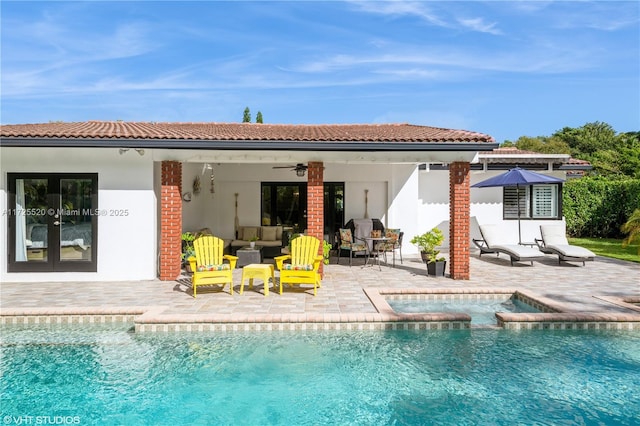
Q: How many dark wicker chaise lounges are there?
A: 2